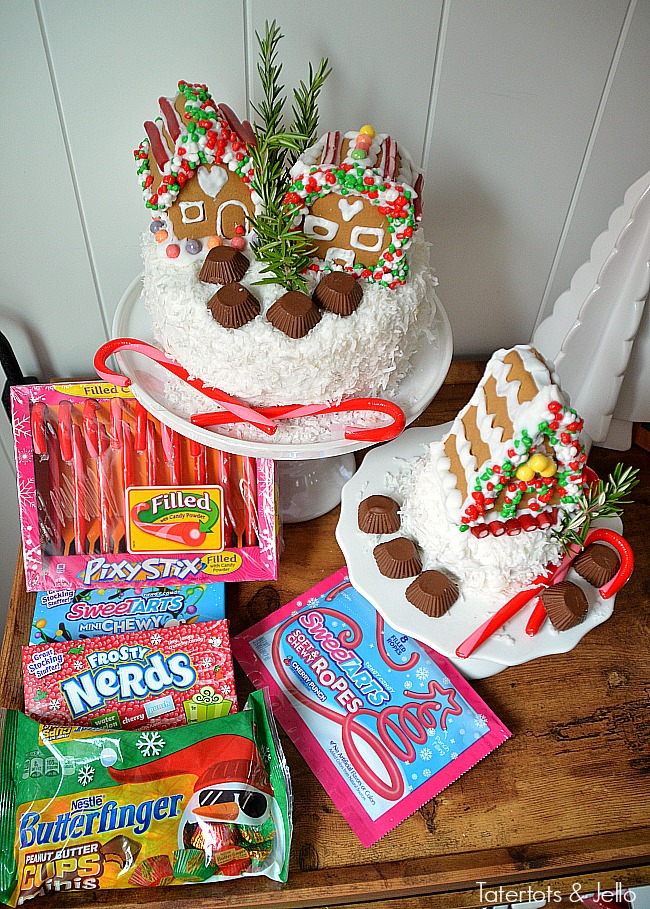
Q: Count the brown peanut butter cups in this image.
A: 9